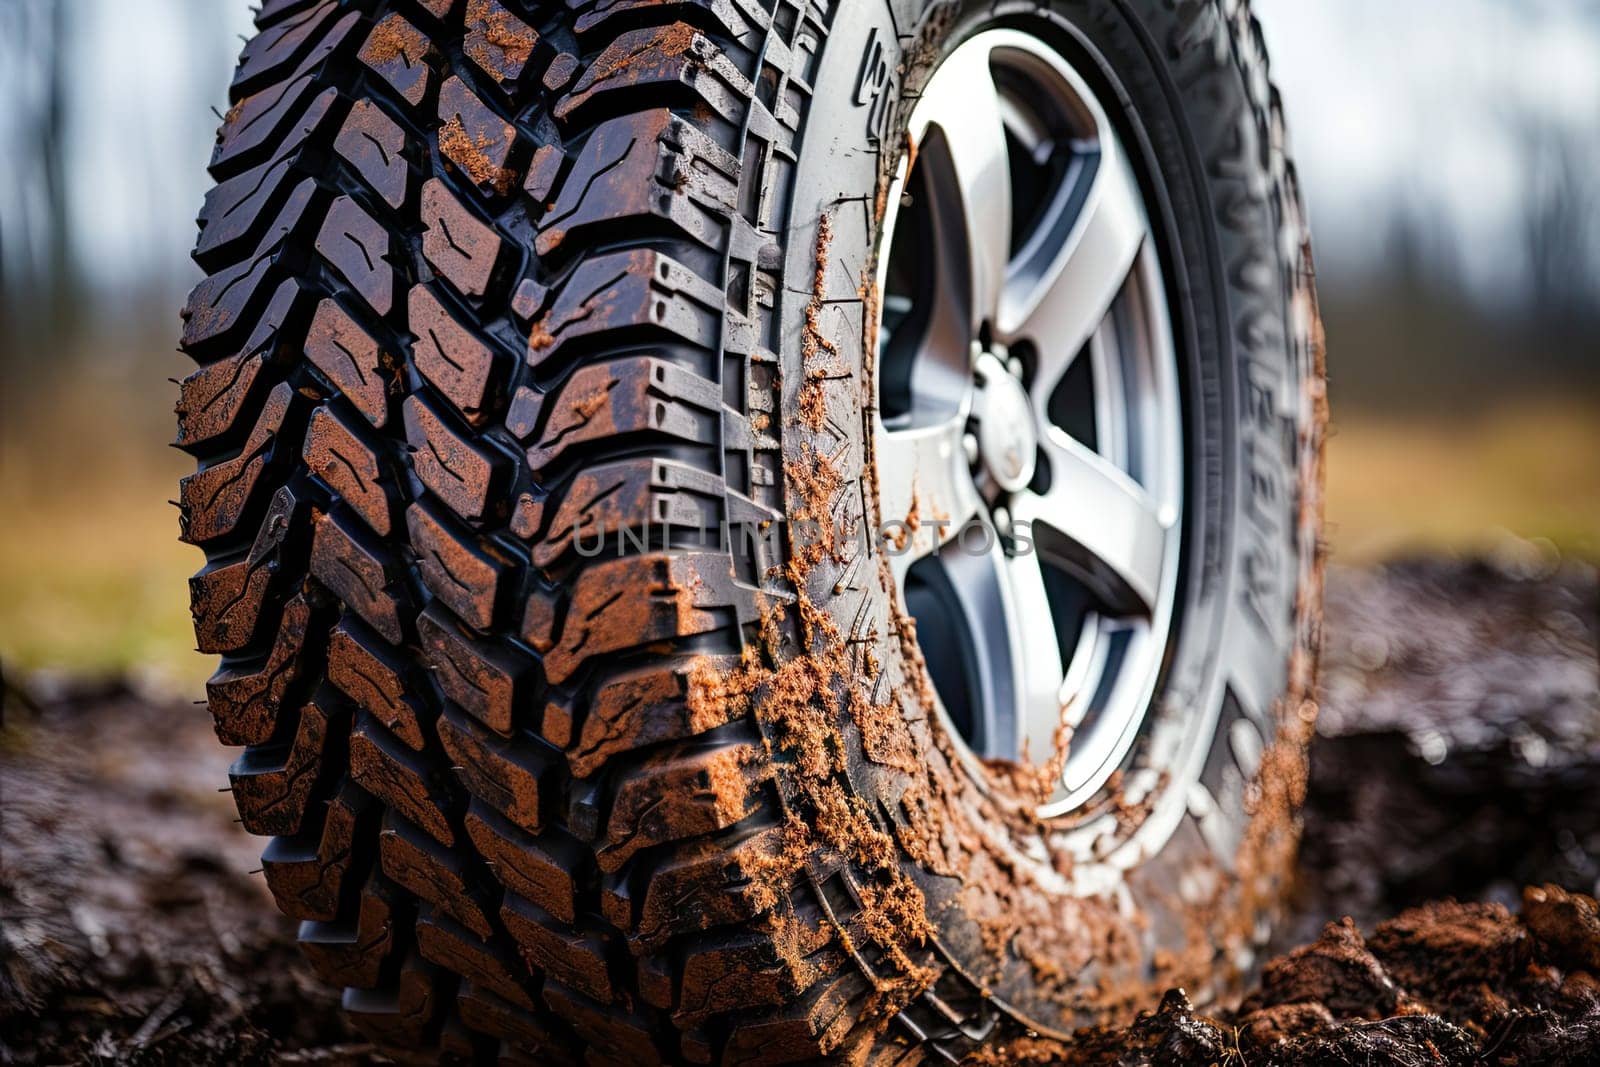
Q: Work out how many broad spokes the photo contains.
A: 5